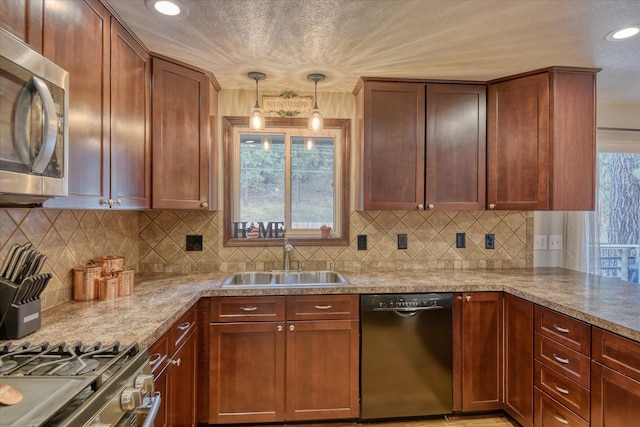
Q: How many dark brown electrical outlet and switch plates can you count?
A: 5